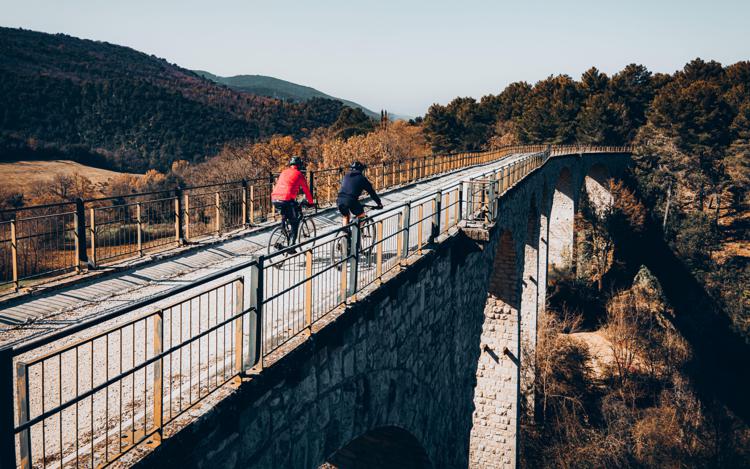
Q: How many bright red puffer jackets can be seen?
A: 1